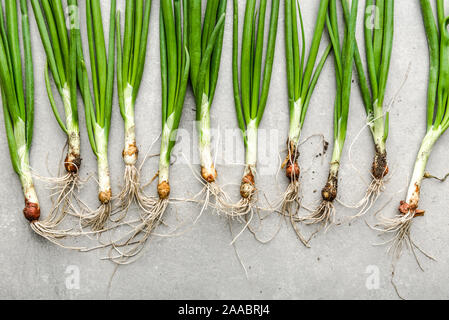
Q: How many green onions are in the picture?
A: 11